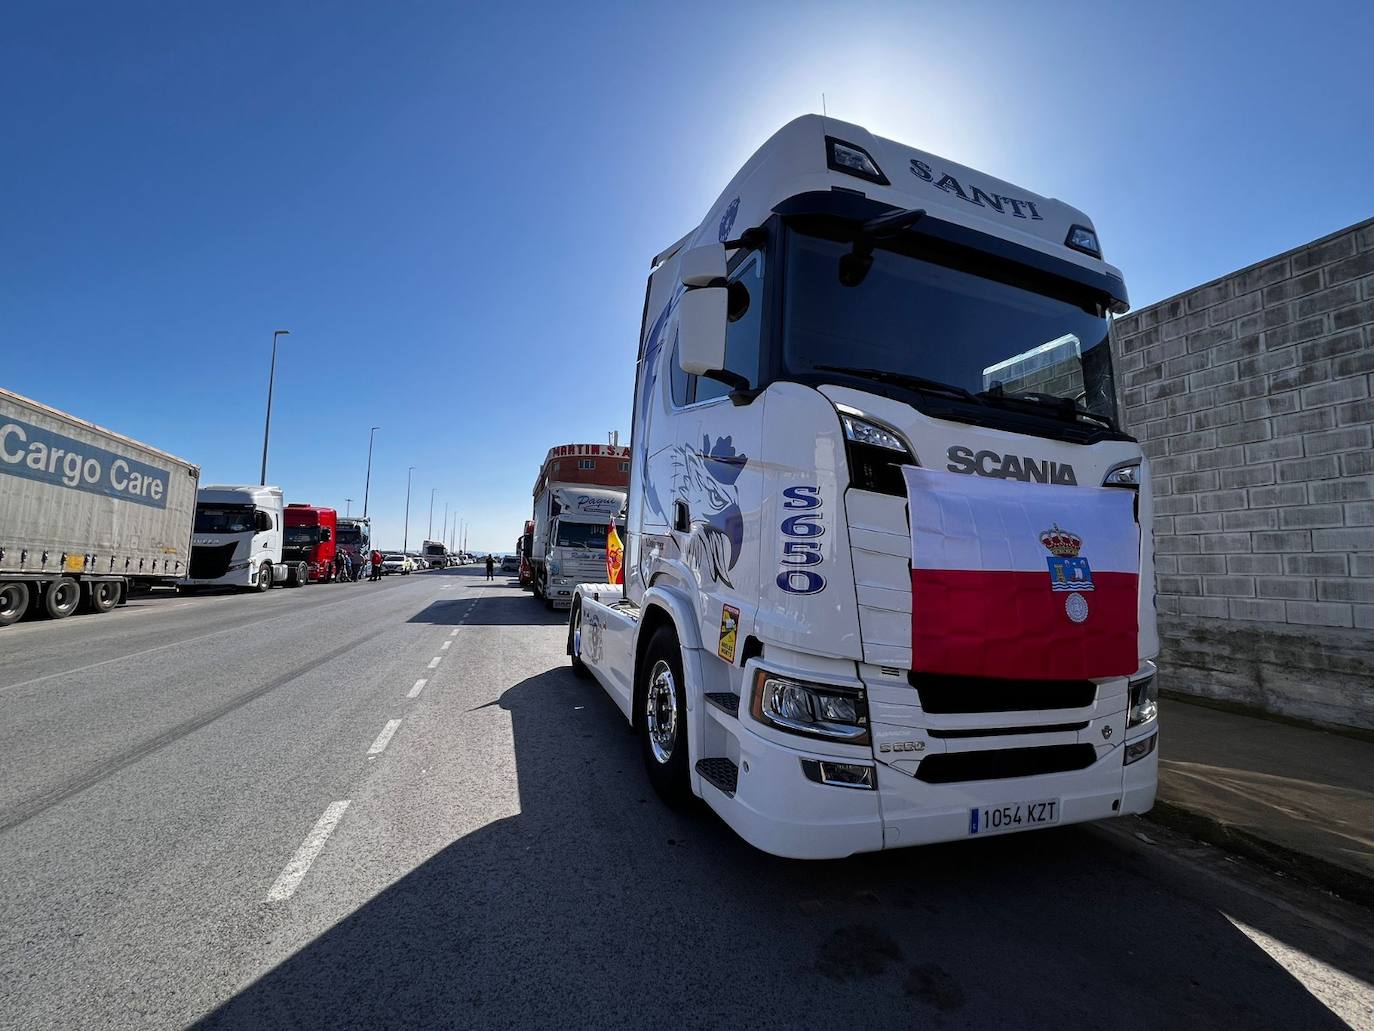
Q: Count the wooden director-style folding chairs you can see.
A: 0